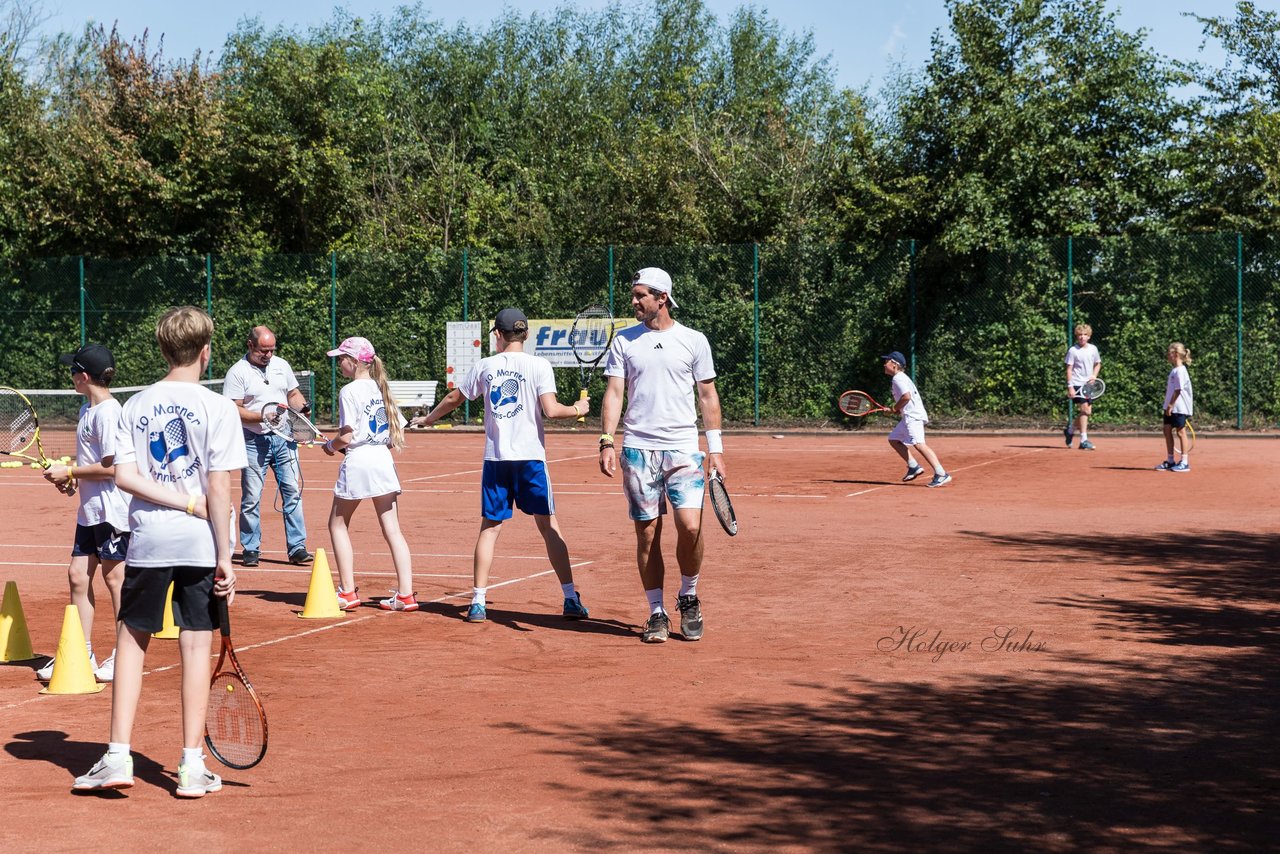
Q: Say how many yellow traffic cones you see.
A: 4